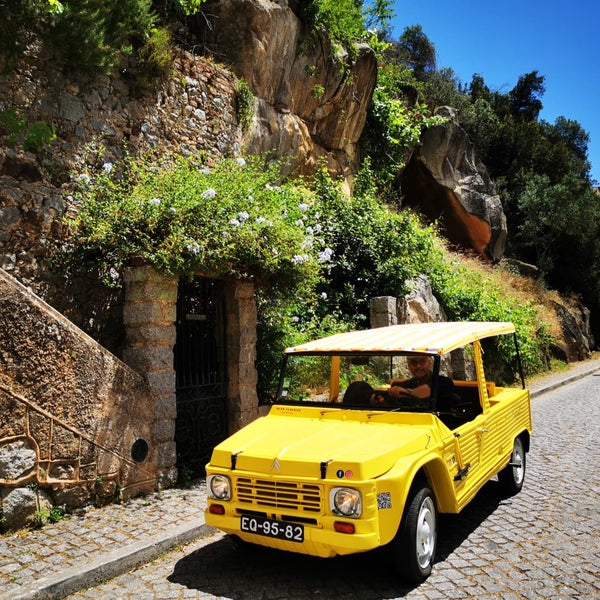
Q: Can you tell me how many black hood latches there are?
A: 2